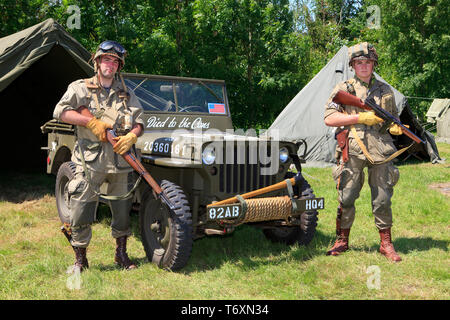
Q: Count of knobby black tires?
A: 3